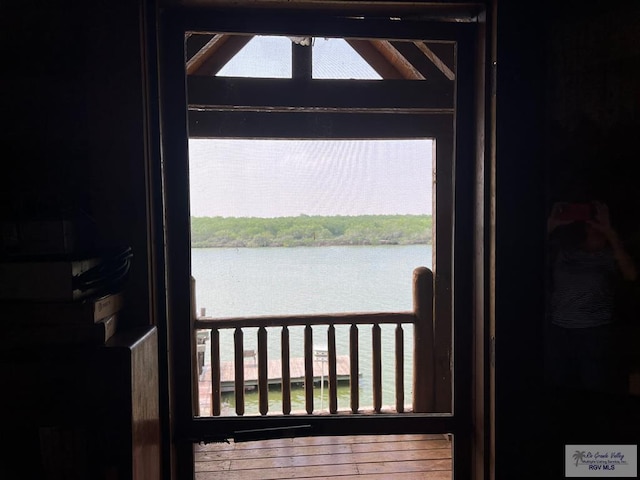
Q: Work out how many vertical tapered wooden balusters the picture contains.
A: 9